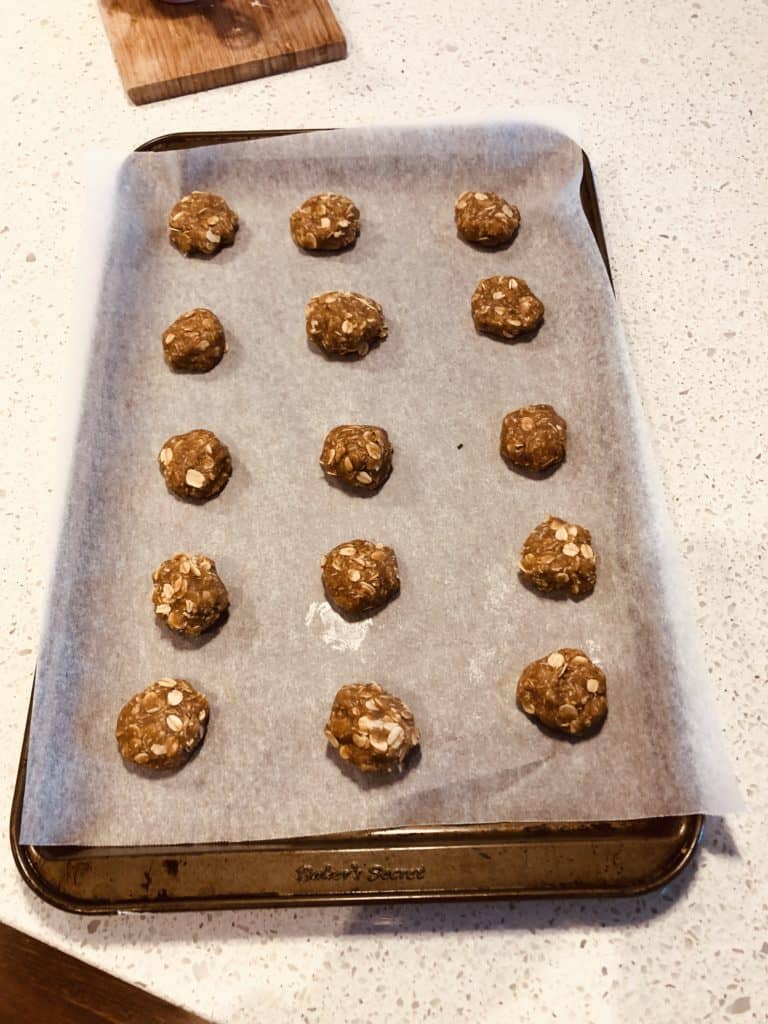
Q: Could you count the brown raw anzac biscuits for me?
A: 15